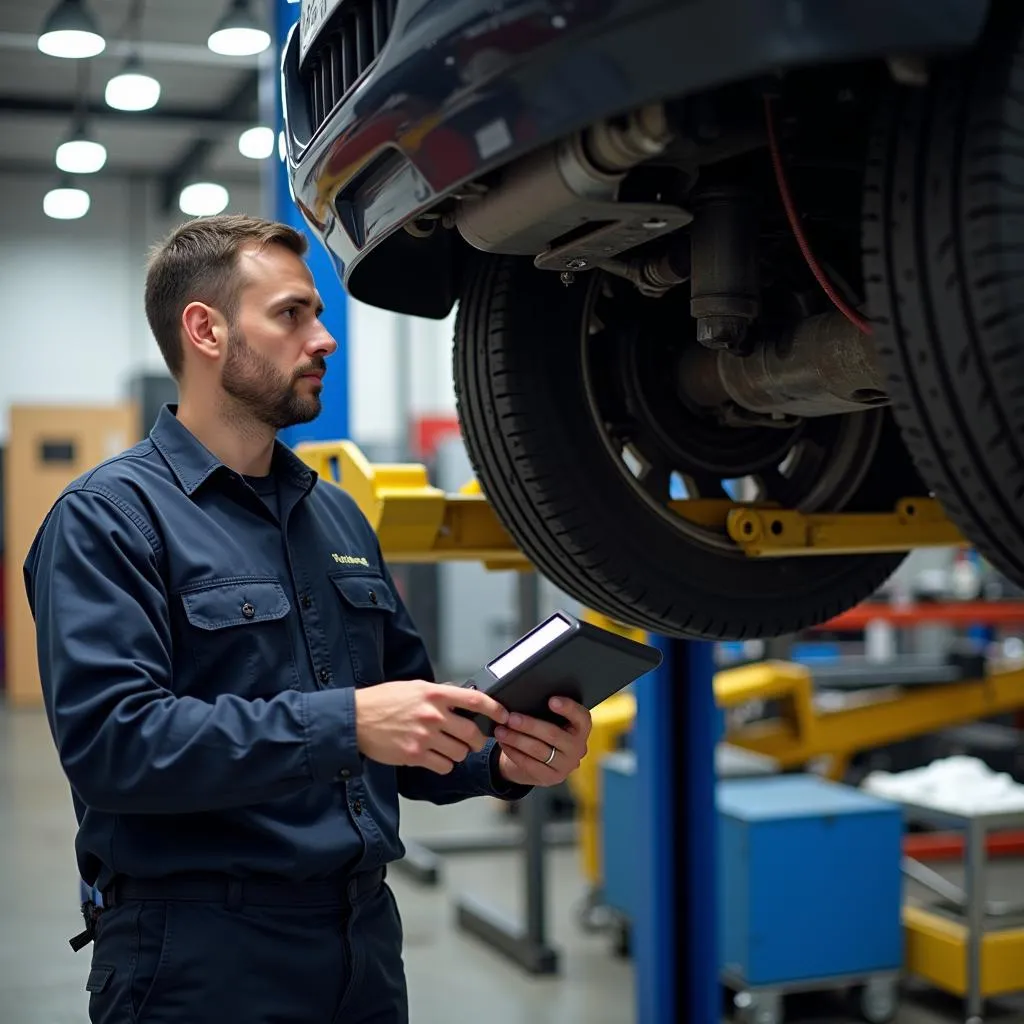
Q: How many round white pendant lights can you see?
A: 7